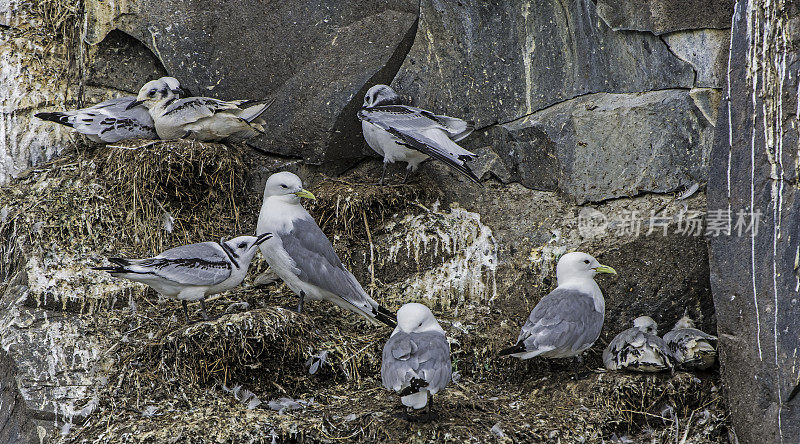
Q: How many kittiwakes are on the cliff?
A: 9